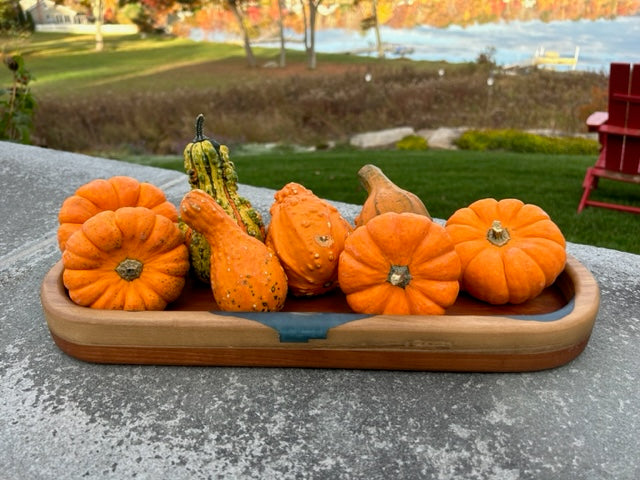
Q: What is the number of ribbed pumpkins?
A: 4